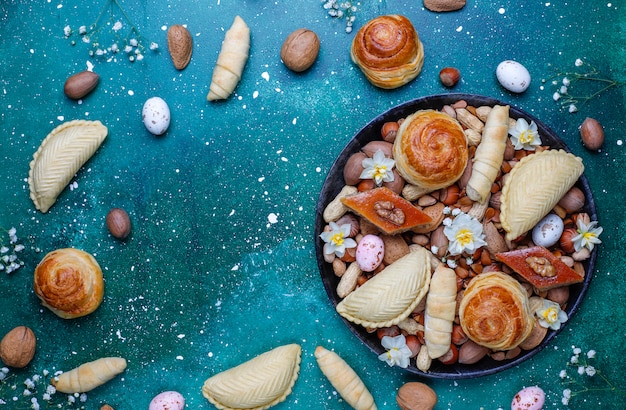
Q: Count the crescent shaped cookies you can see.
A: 4